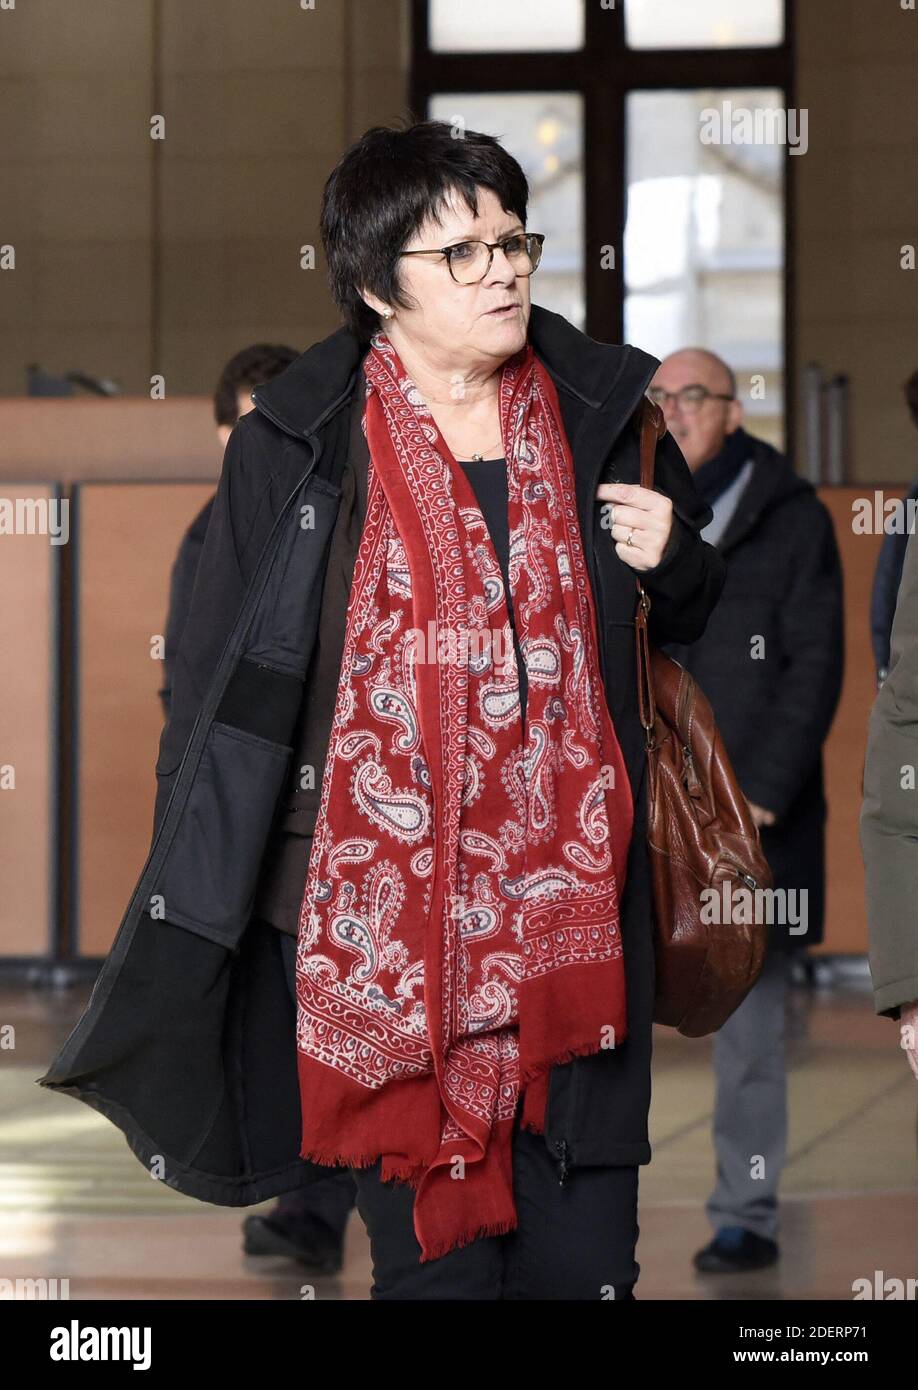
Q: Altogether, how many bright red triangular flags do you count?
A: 0